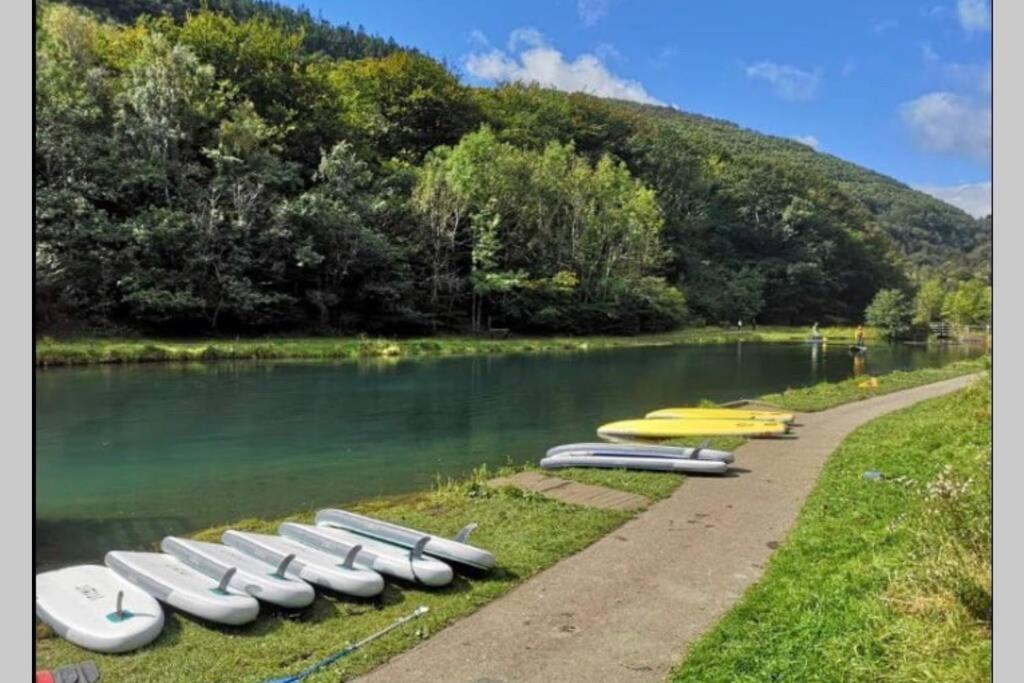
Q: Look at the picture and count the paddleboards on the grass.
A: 10